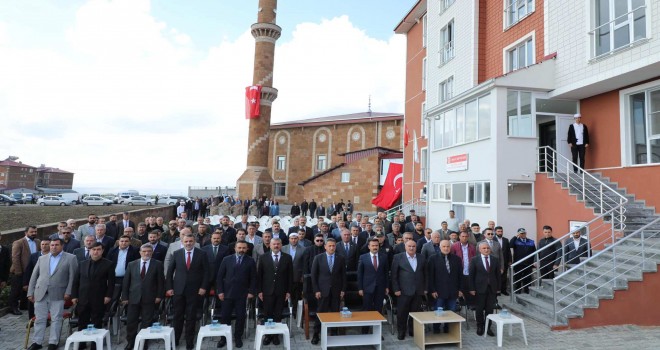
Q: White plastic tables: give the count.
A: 5